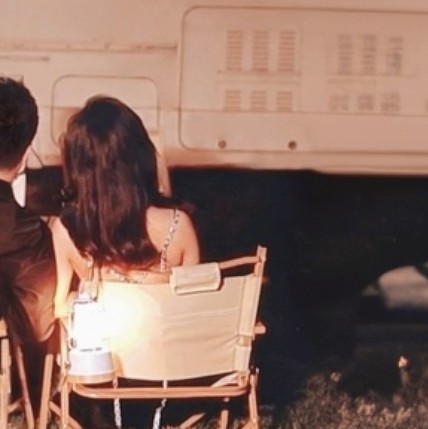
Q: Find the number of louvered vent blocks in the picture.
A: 12